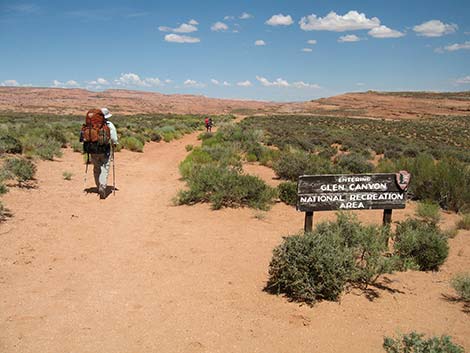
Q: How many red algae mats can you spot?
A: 0